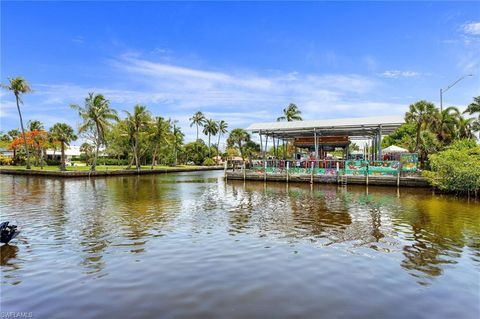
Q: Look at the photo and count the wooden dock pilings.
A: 8